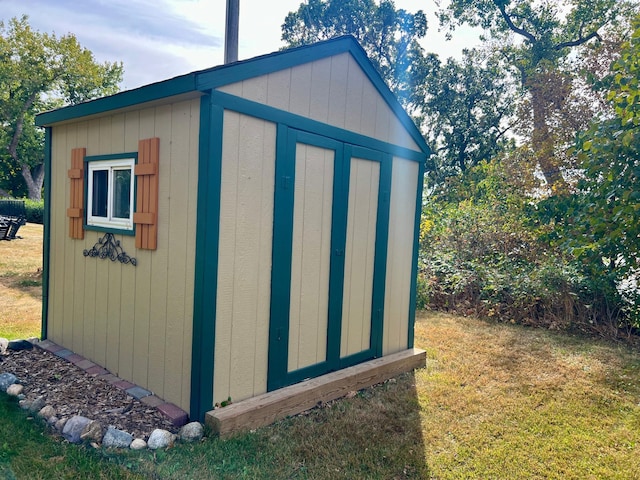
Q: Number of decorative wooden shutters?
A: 2